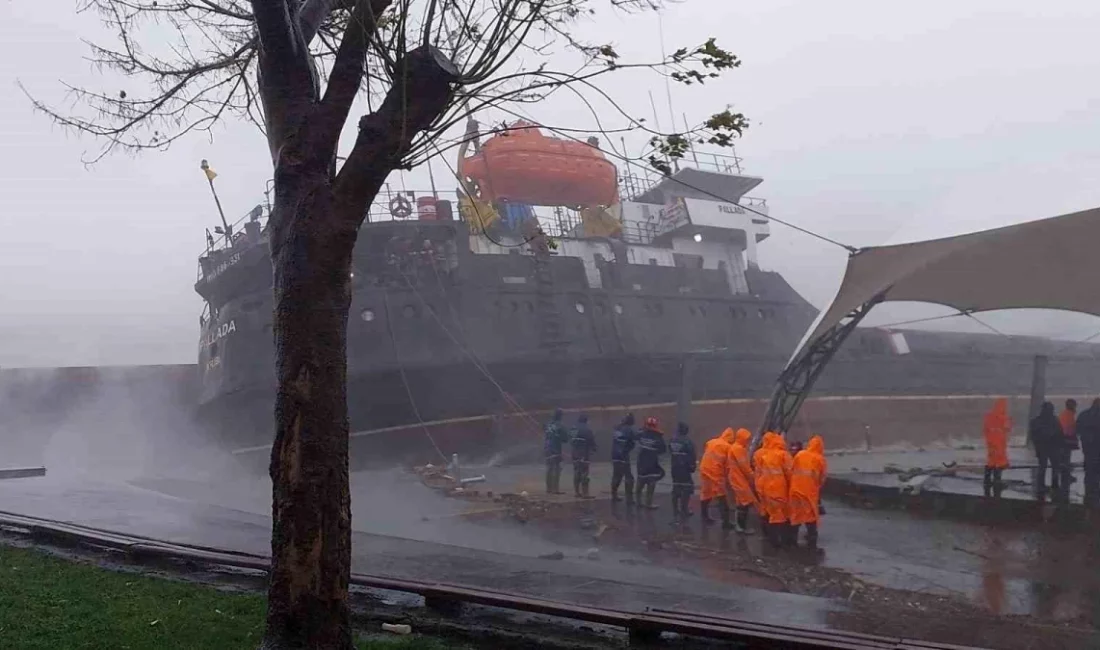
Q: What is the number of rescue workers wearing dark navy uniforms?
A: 5